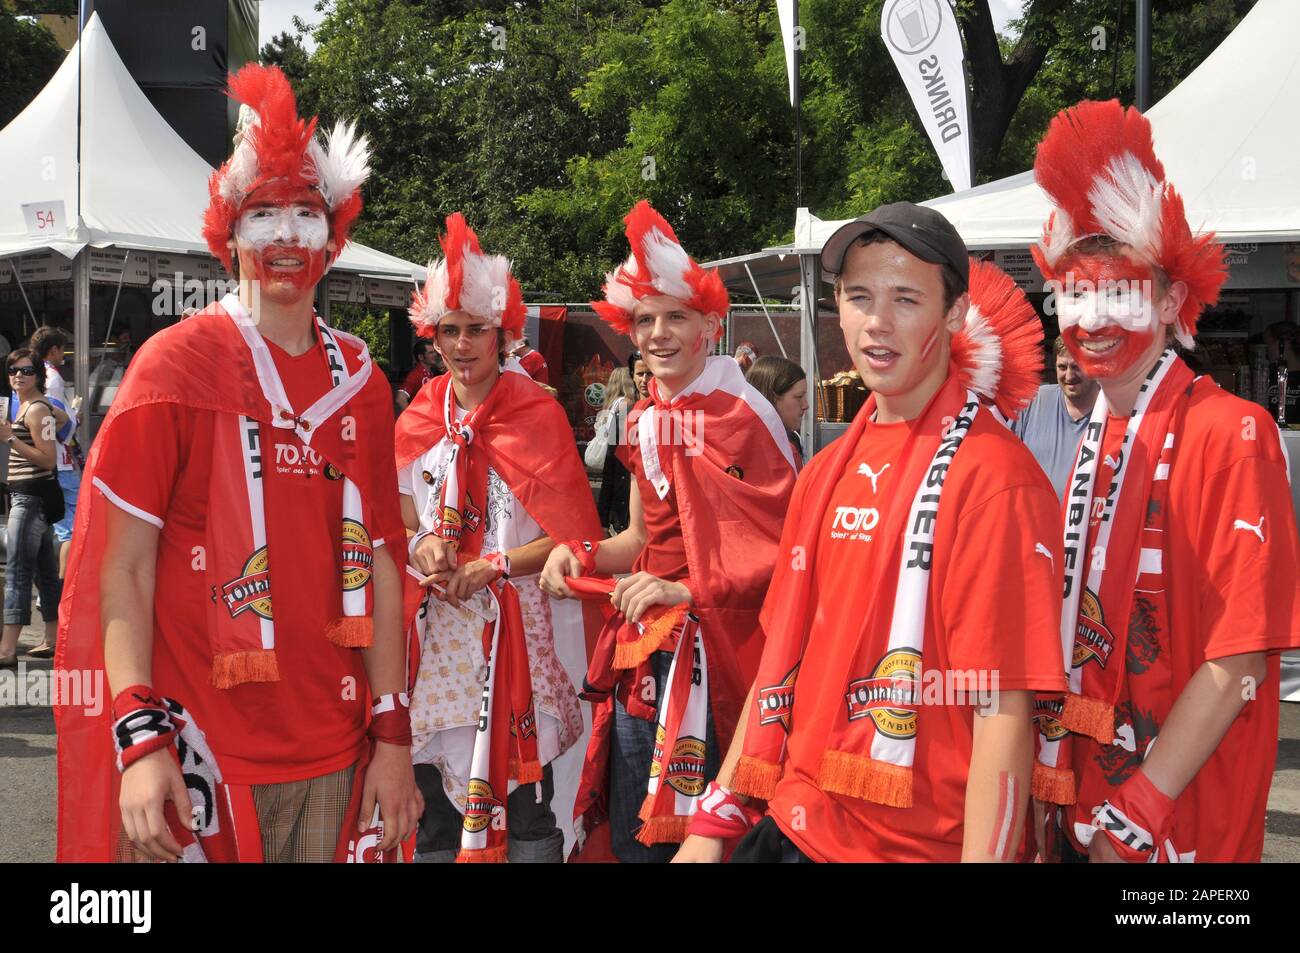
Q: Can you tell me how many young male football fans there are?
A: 5